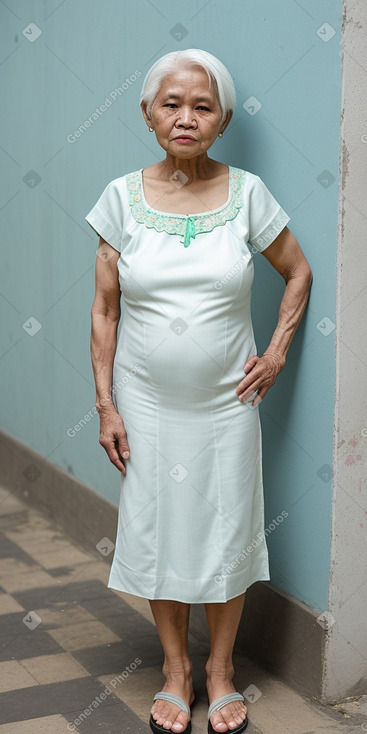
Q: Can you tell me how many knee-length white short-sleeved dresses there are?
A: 1